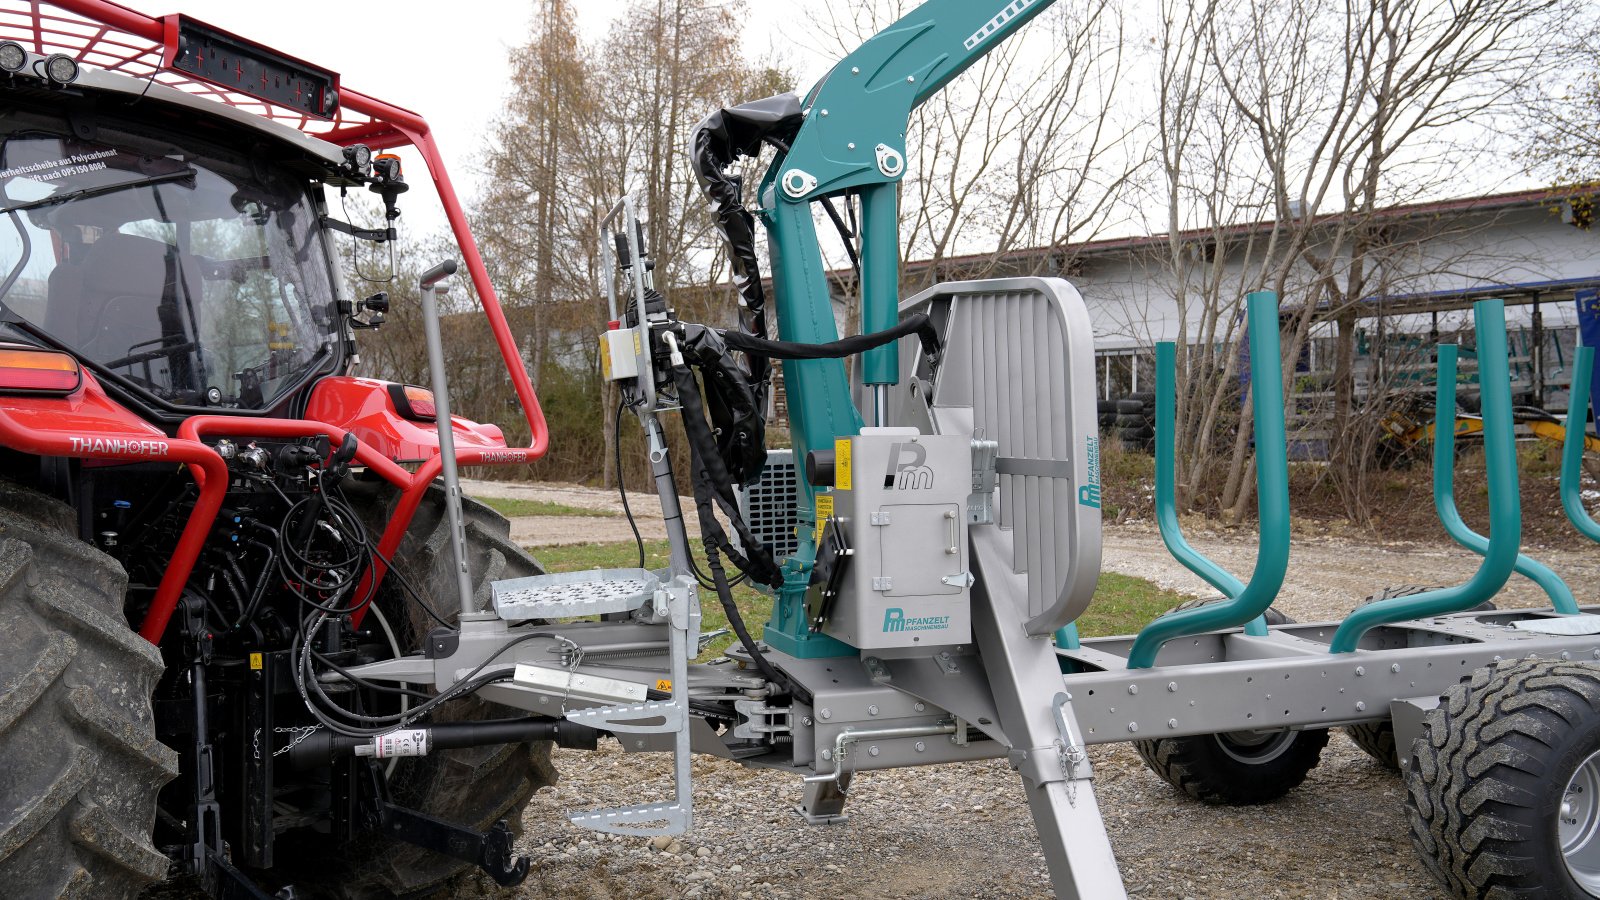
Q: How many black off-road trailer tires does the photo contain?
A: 3